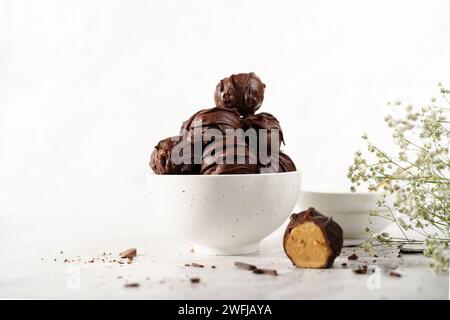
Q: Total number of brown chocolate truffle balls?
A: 7